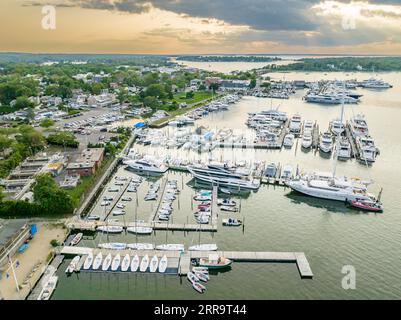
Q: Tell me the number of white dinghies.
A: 9